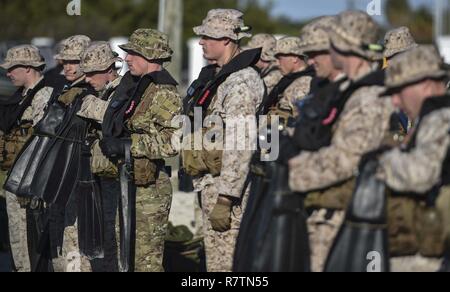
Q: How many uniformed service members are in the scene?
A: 11